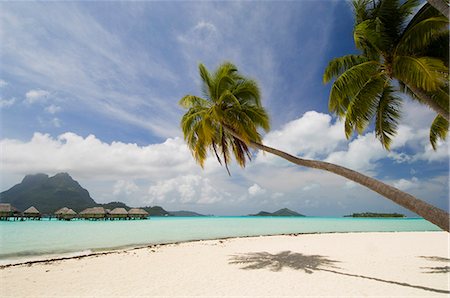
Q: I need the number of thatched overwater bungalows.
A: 6